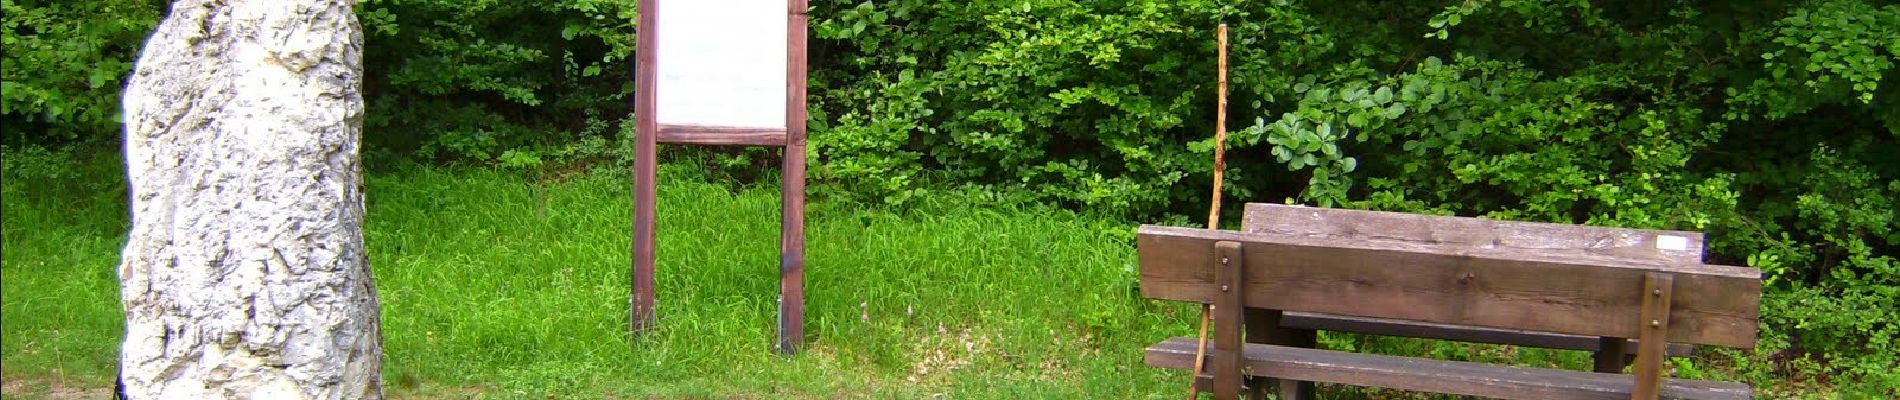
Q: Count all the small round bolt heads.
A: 4